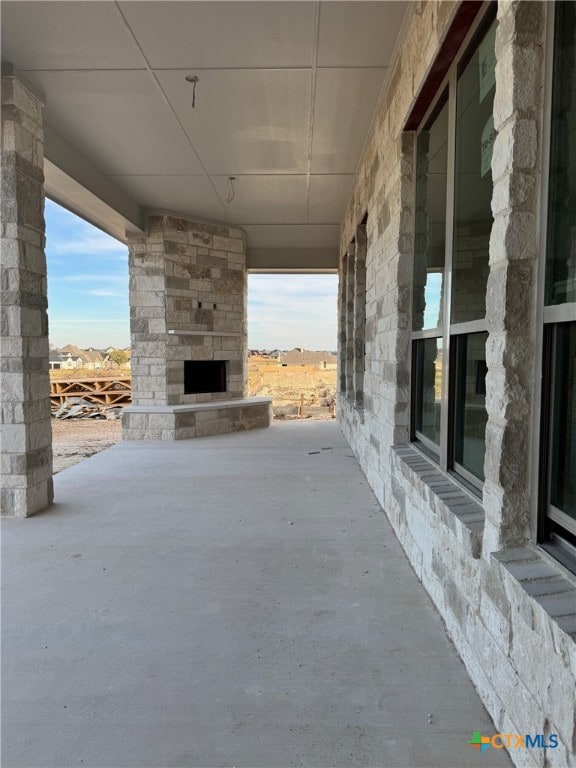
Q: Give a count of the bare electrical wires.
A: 2